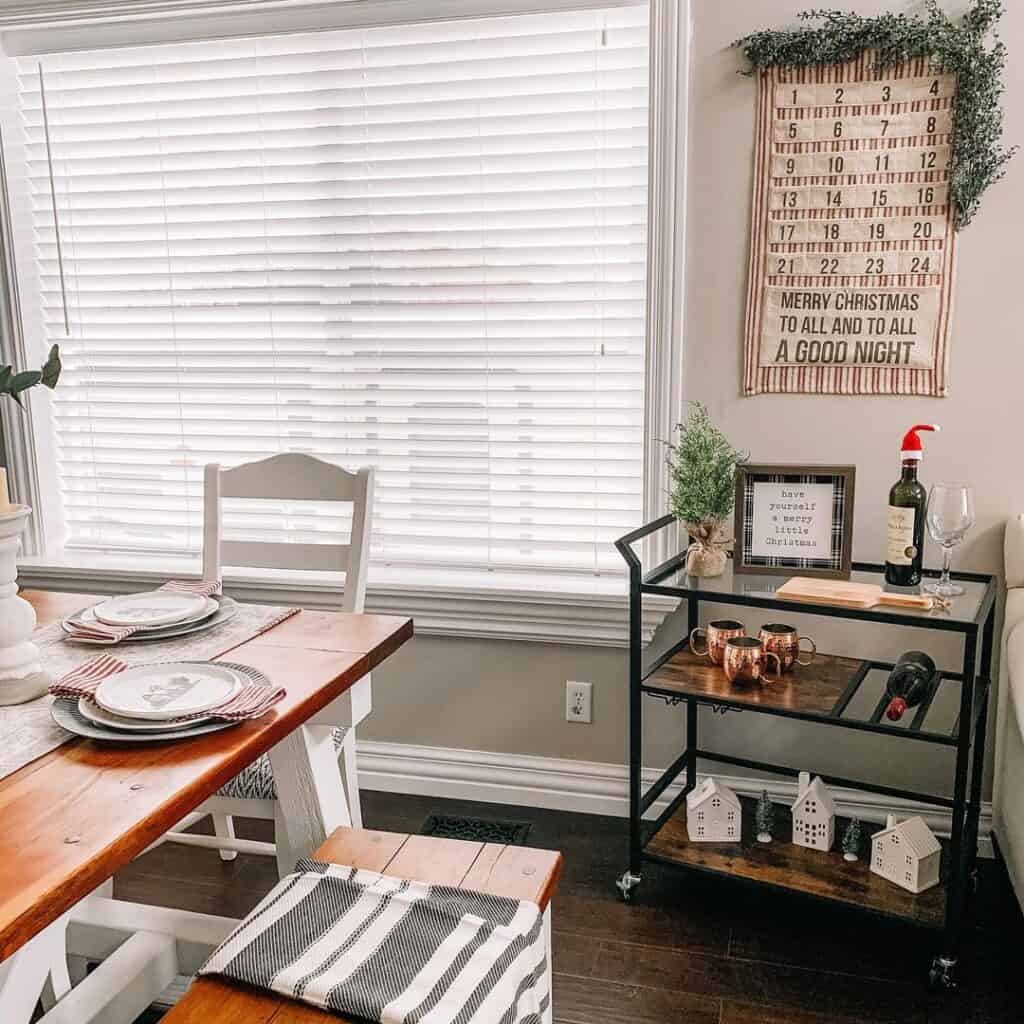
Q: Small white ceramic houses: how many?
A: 3